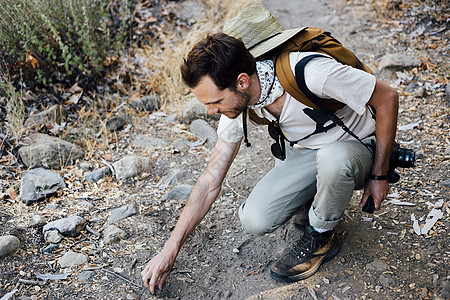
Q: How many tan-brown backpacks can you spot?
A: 1